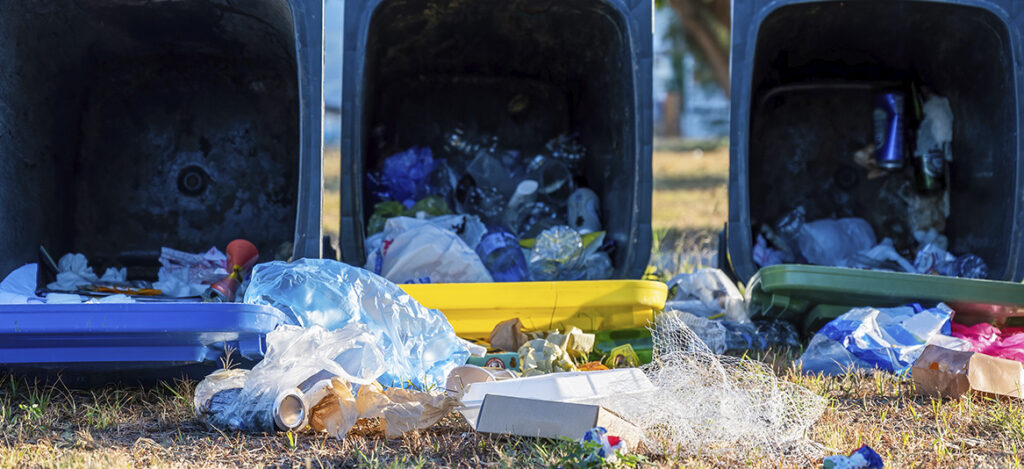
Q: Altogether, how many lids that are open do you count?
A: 3